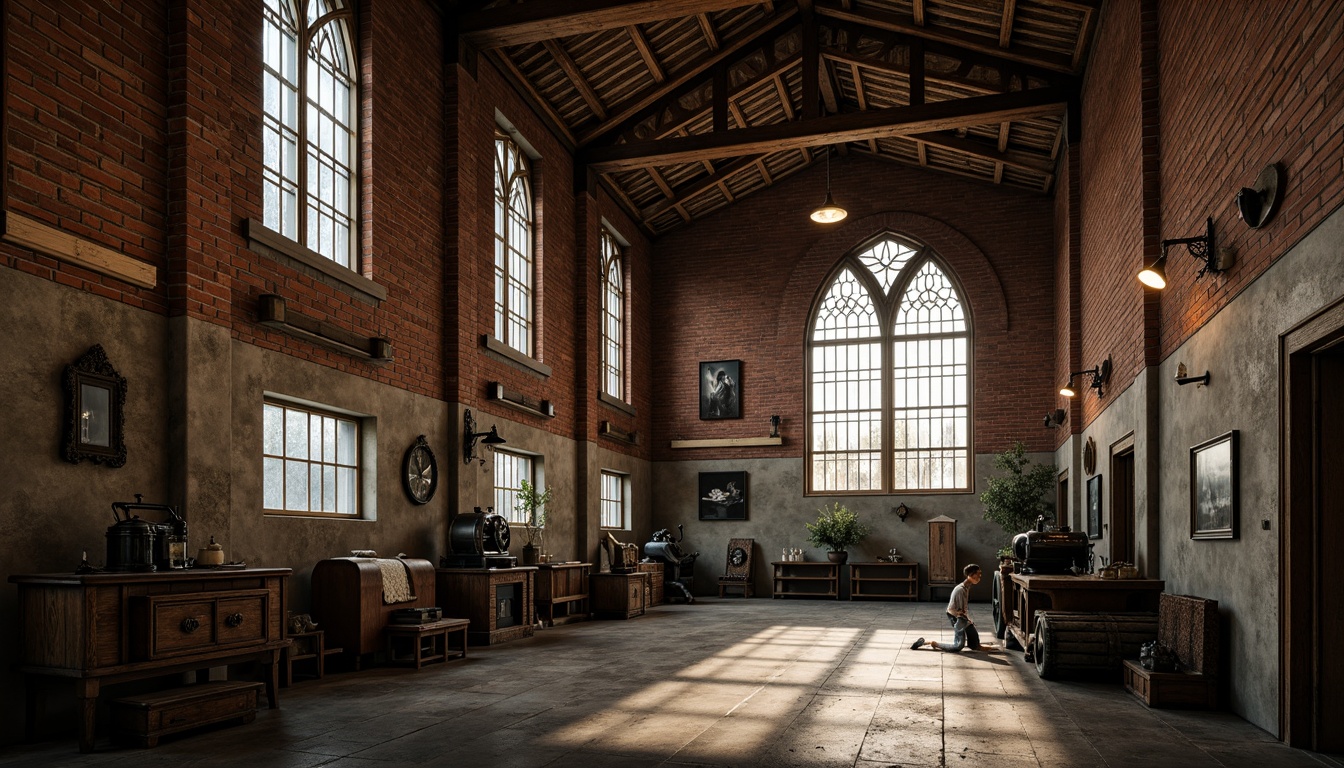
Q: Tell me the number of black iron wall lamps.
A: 3